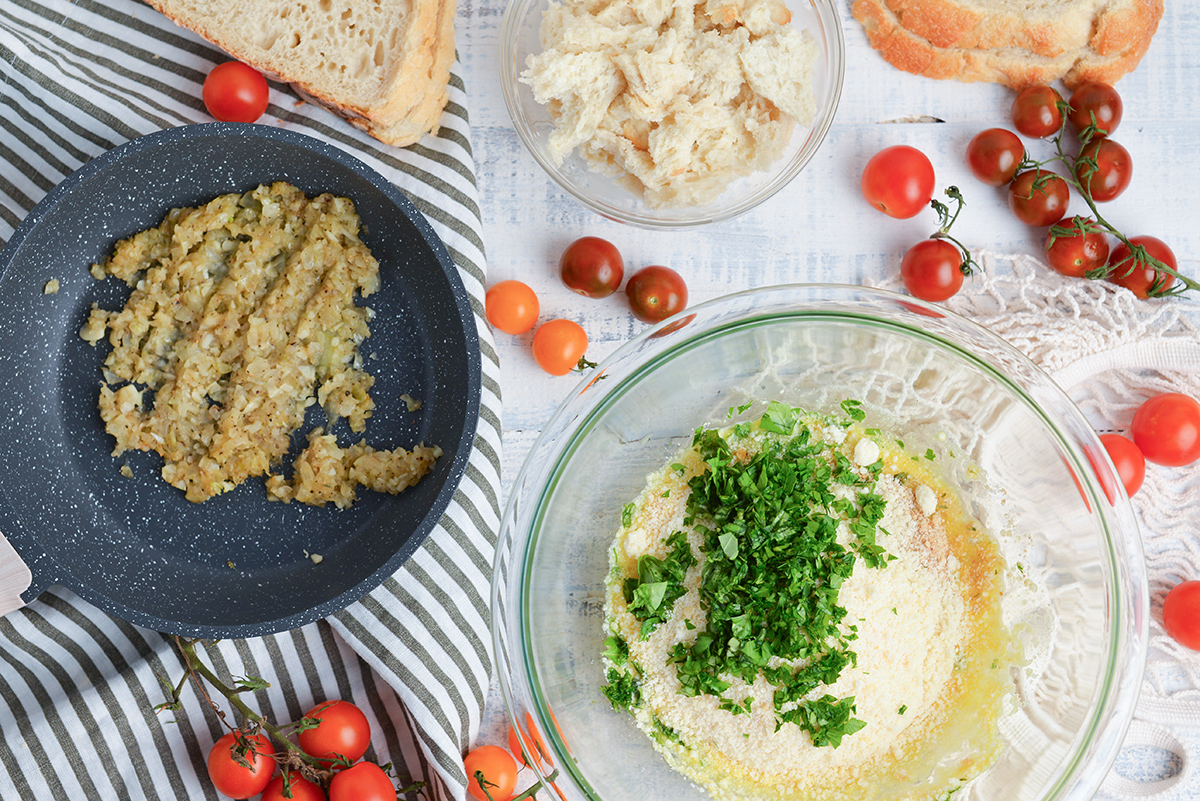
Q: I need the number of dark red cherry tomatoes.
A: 9